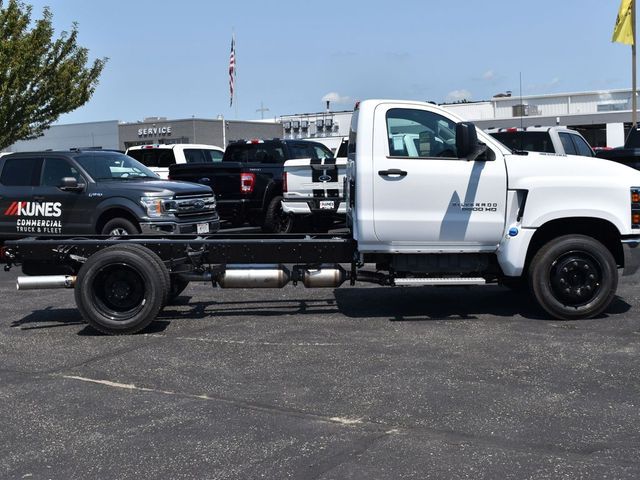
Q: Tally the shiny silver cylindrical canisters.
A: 2